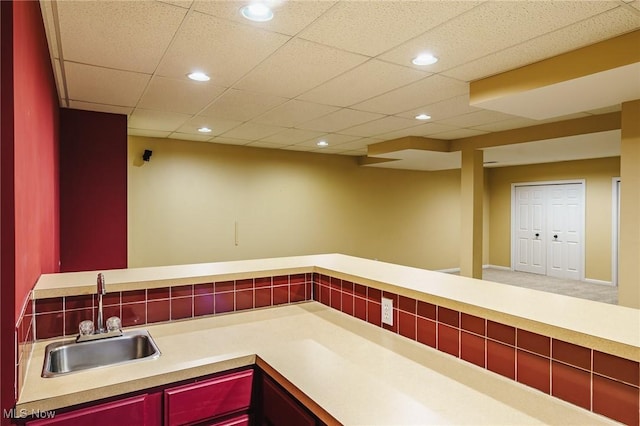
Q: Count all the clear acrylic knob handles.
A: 2